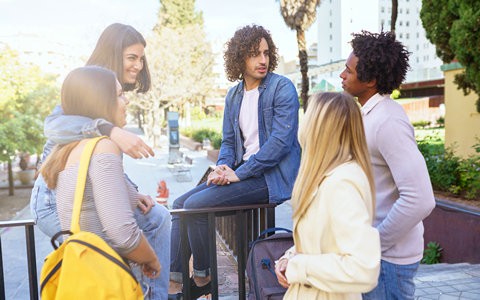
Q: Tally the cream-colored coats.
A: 1